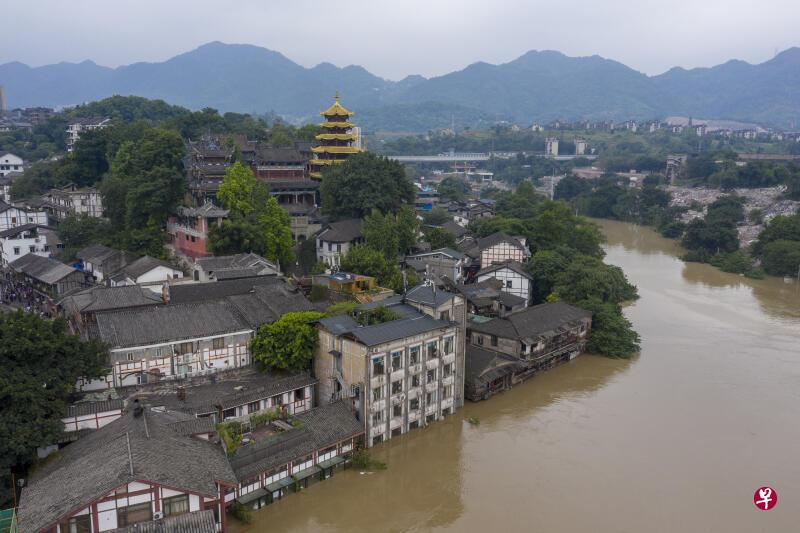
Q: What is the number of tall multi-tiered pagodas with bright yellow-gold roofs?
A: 1